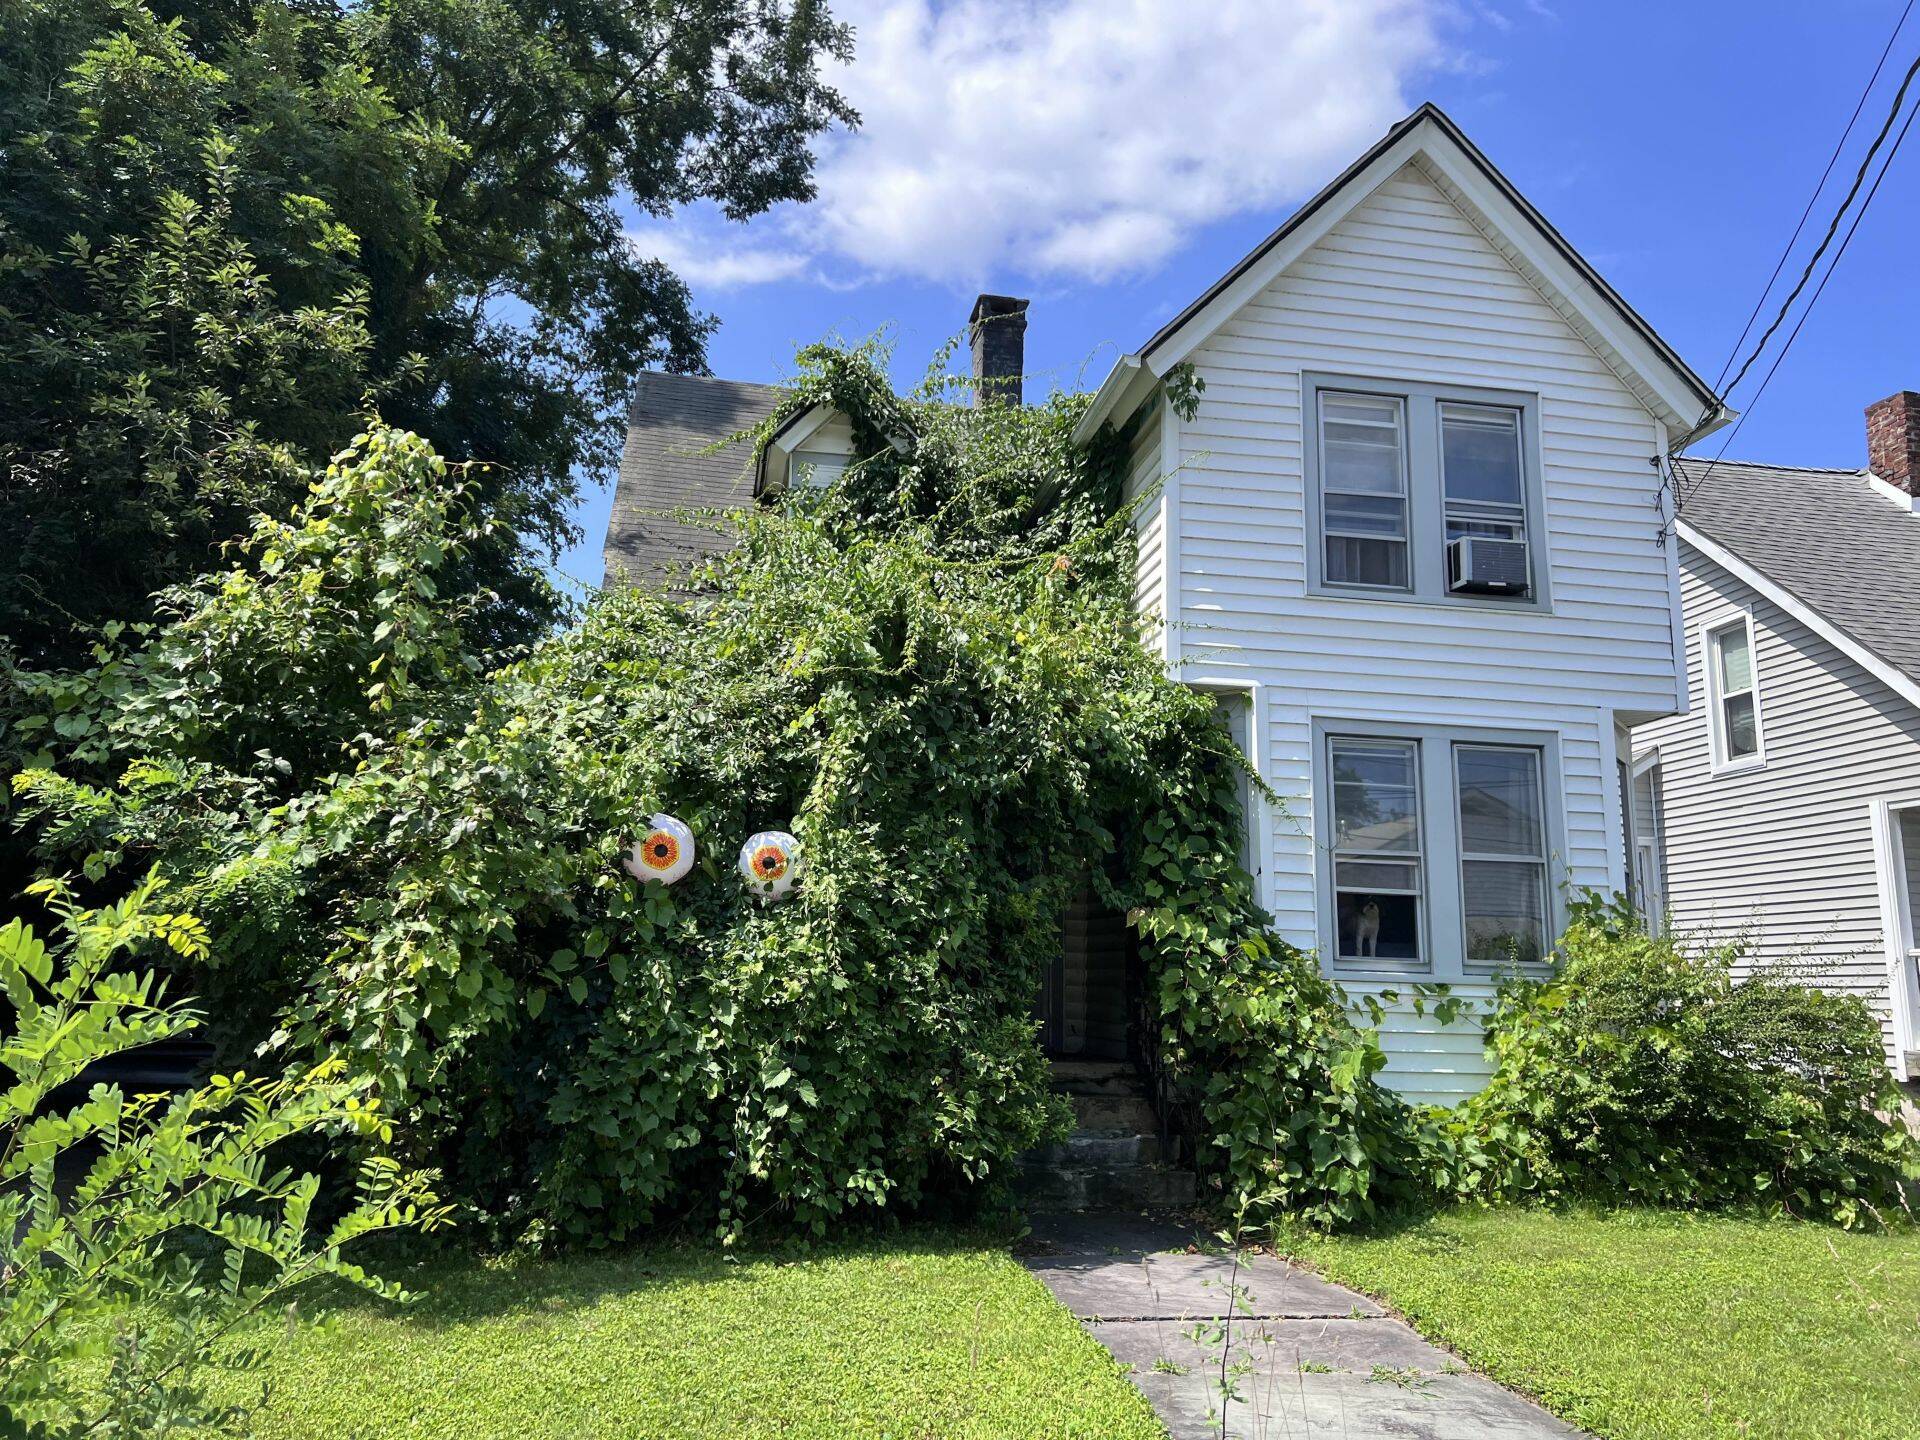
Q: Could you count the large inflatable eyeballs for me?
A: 2